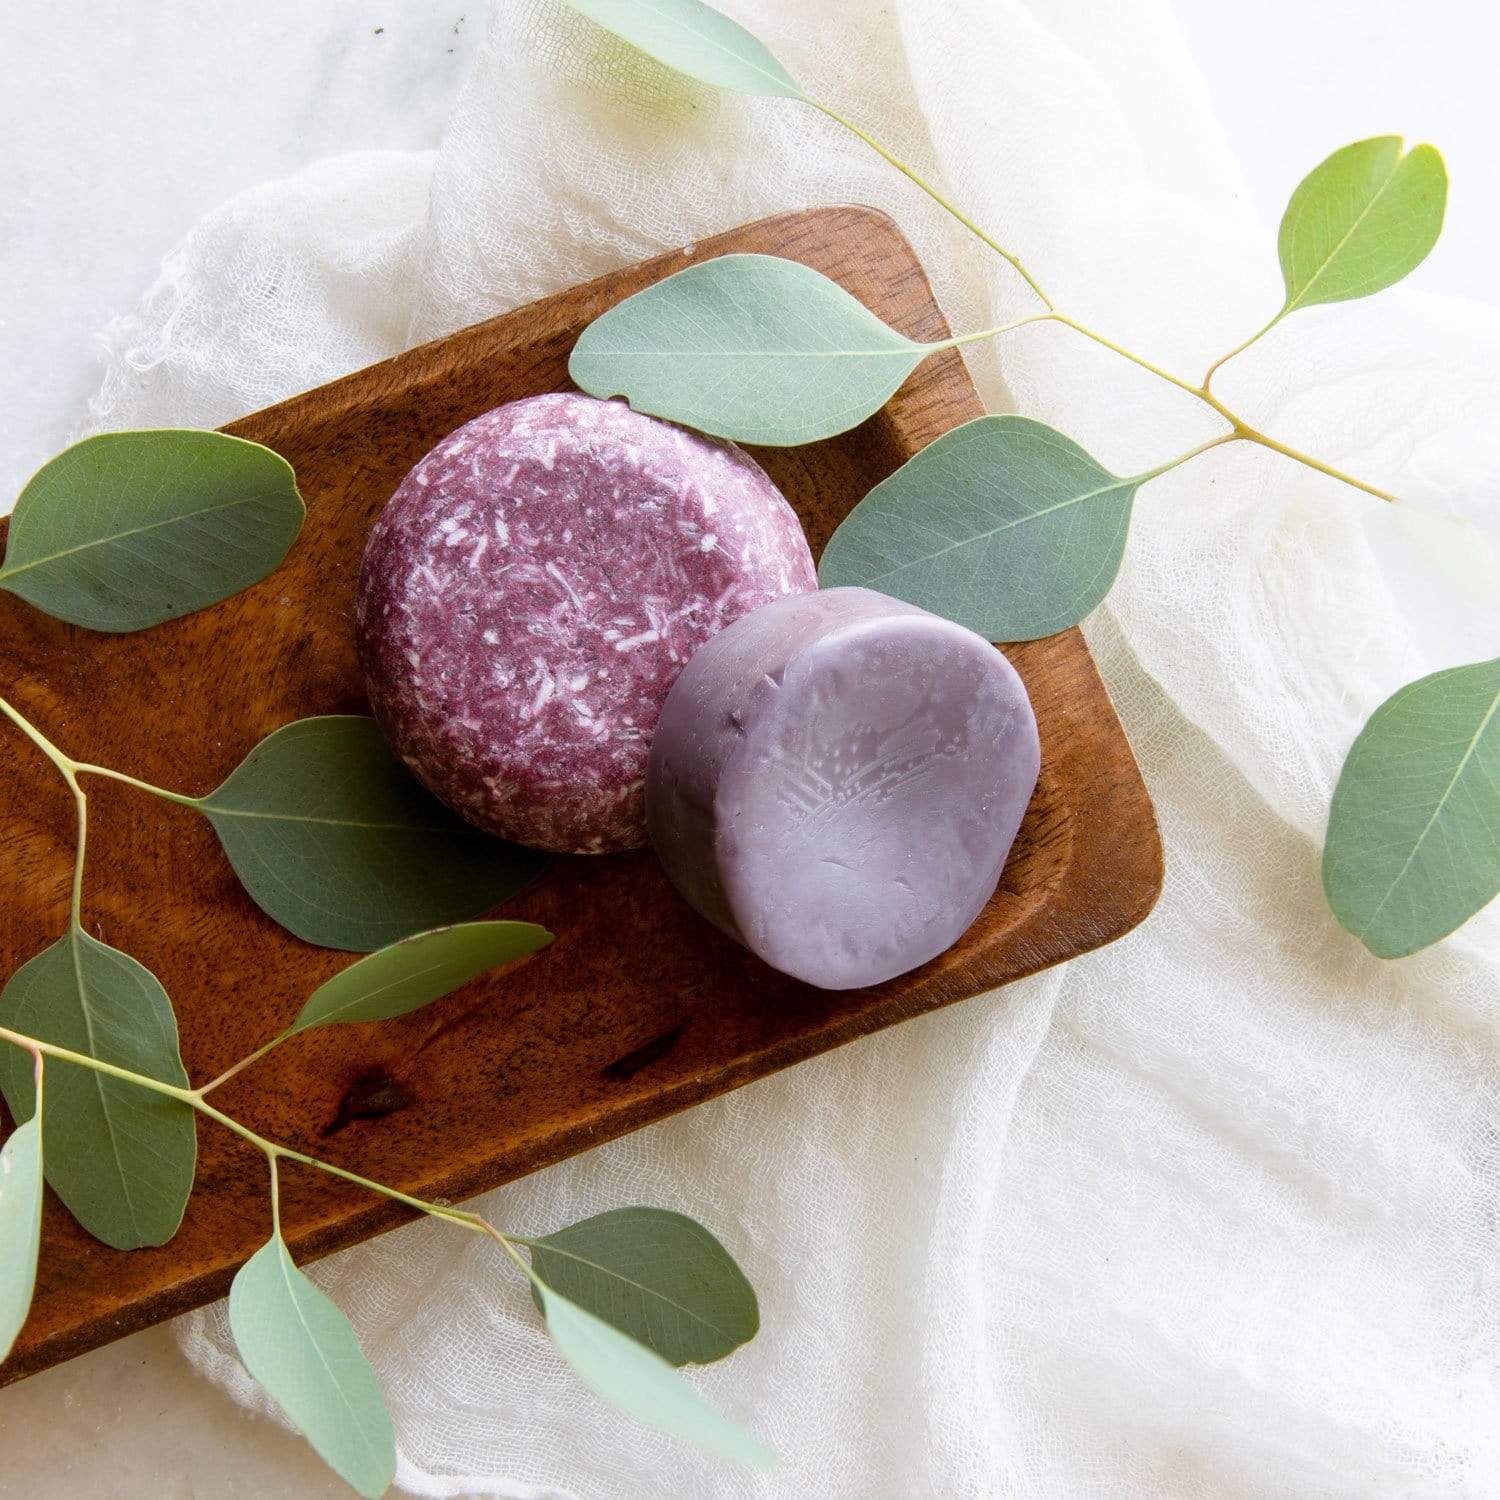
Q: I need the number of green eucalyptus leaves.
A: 13